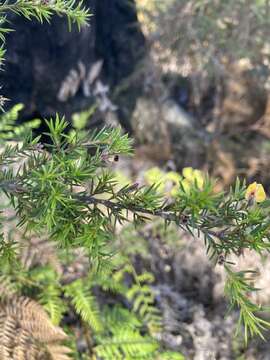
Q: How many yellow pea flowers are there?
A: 1